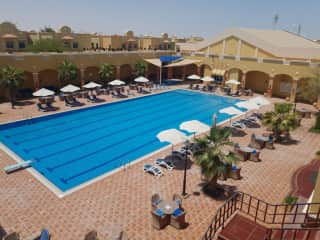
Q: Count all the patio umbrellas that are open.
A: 13